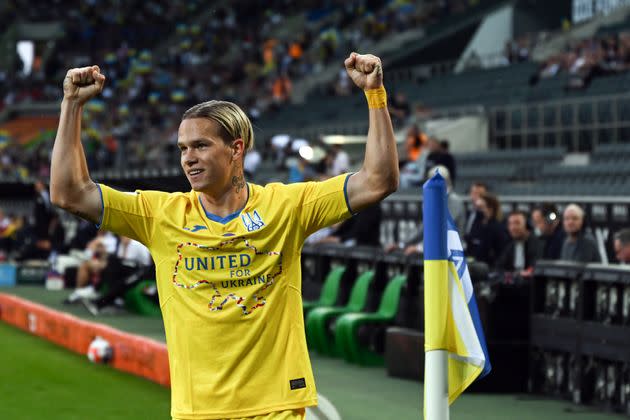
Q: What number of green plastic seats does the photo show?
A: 3